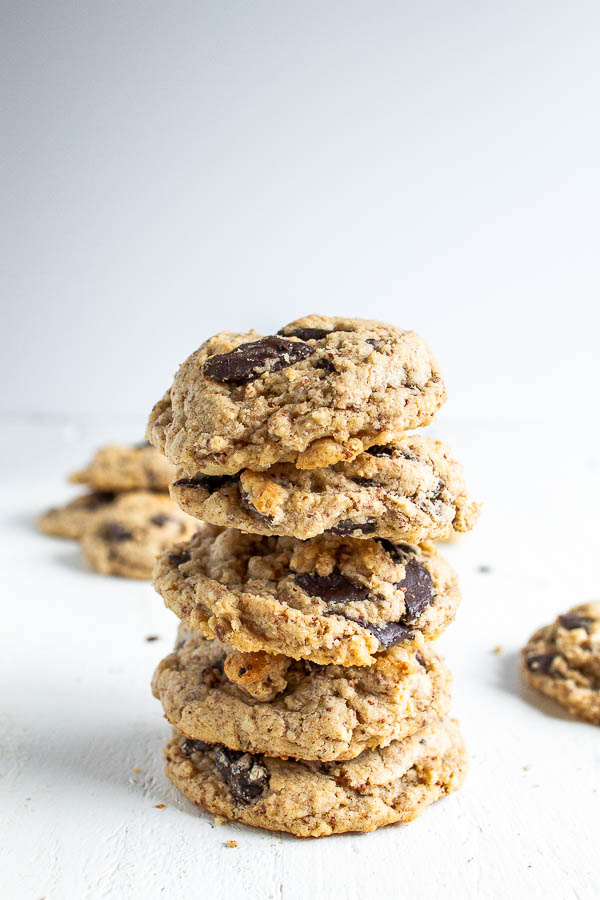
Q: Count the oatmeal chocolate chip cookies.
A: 9